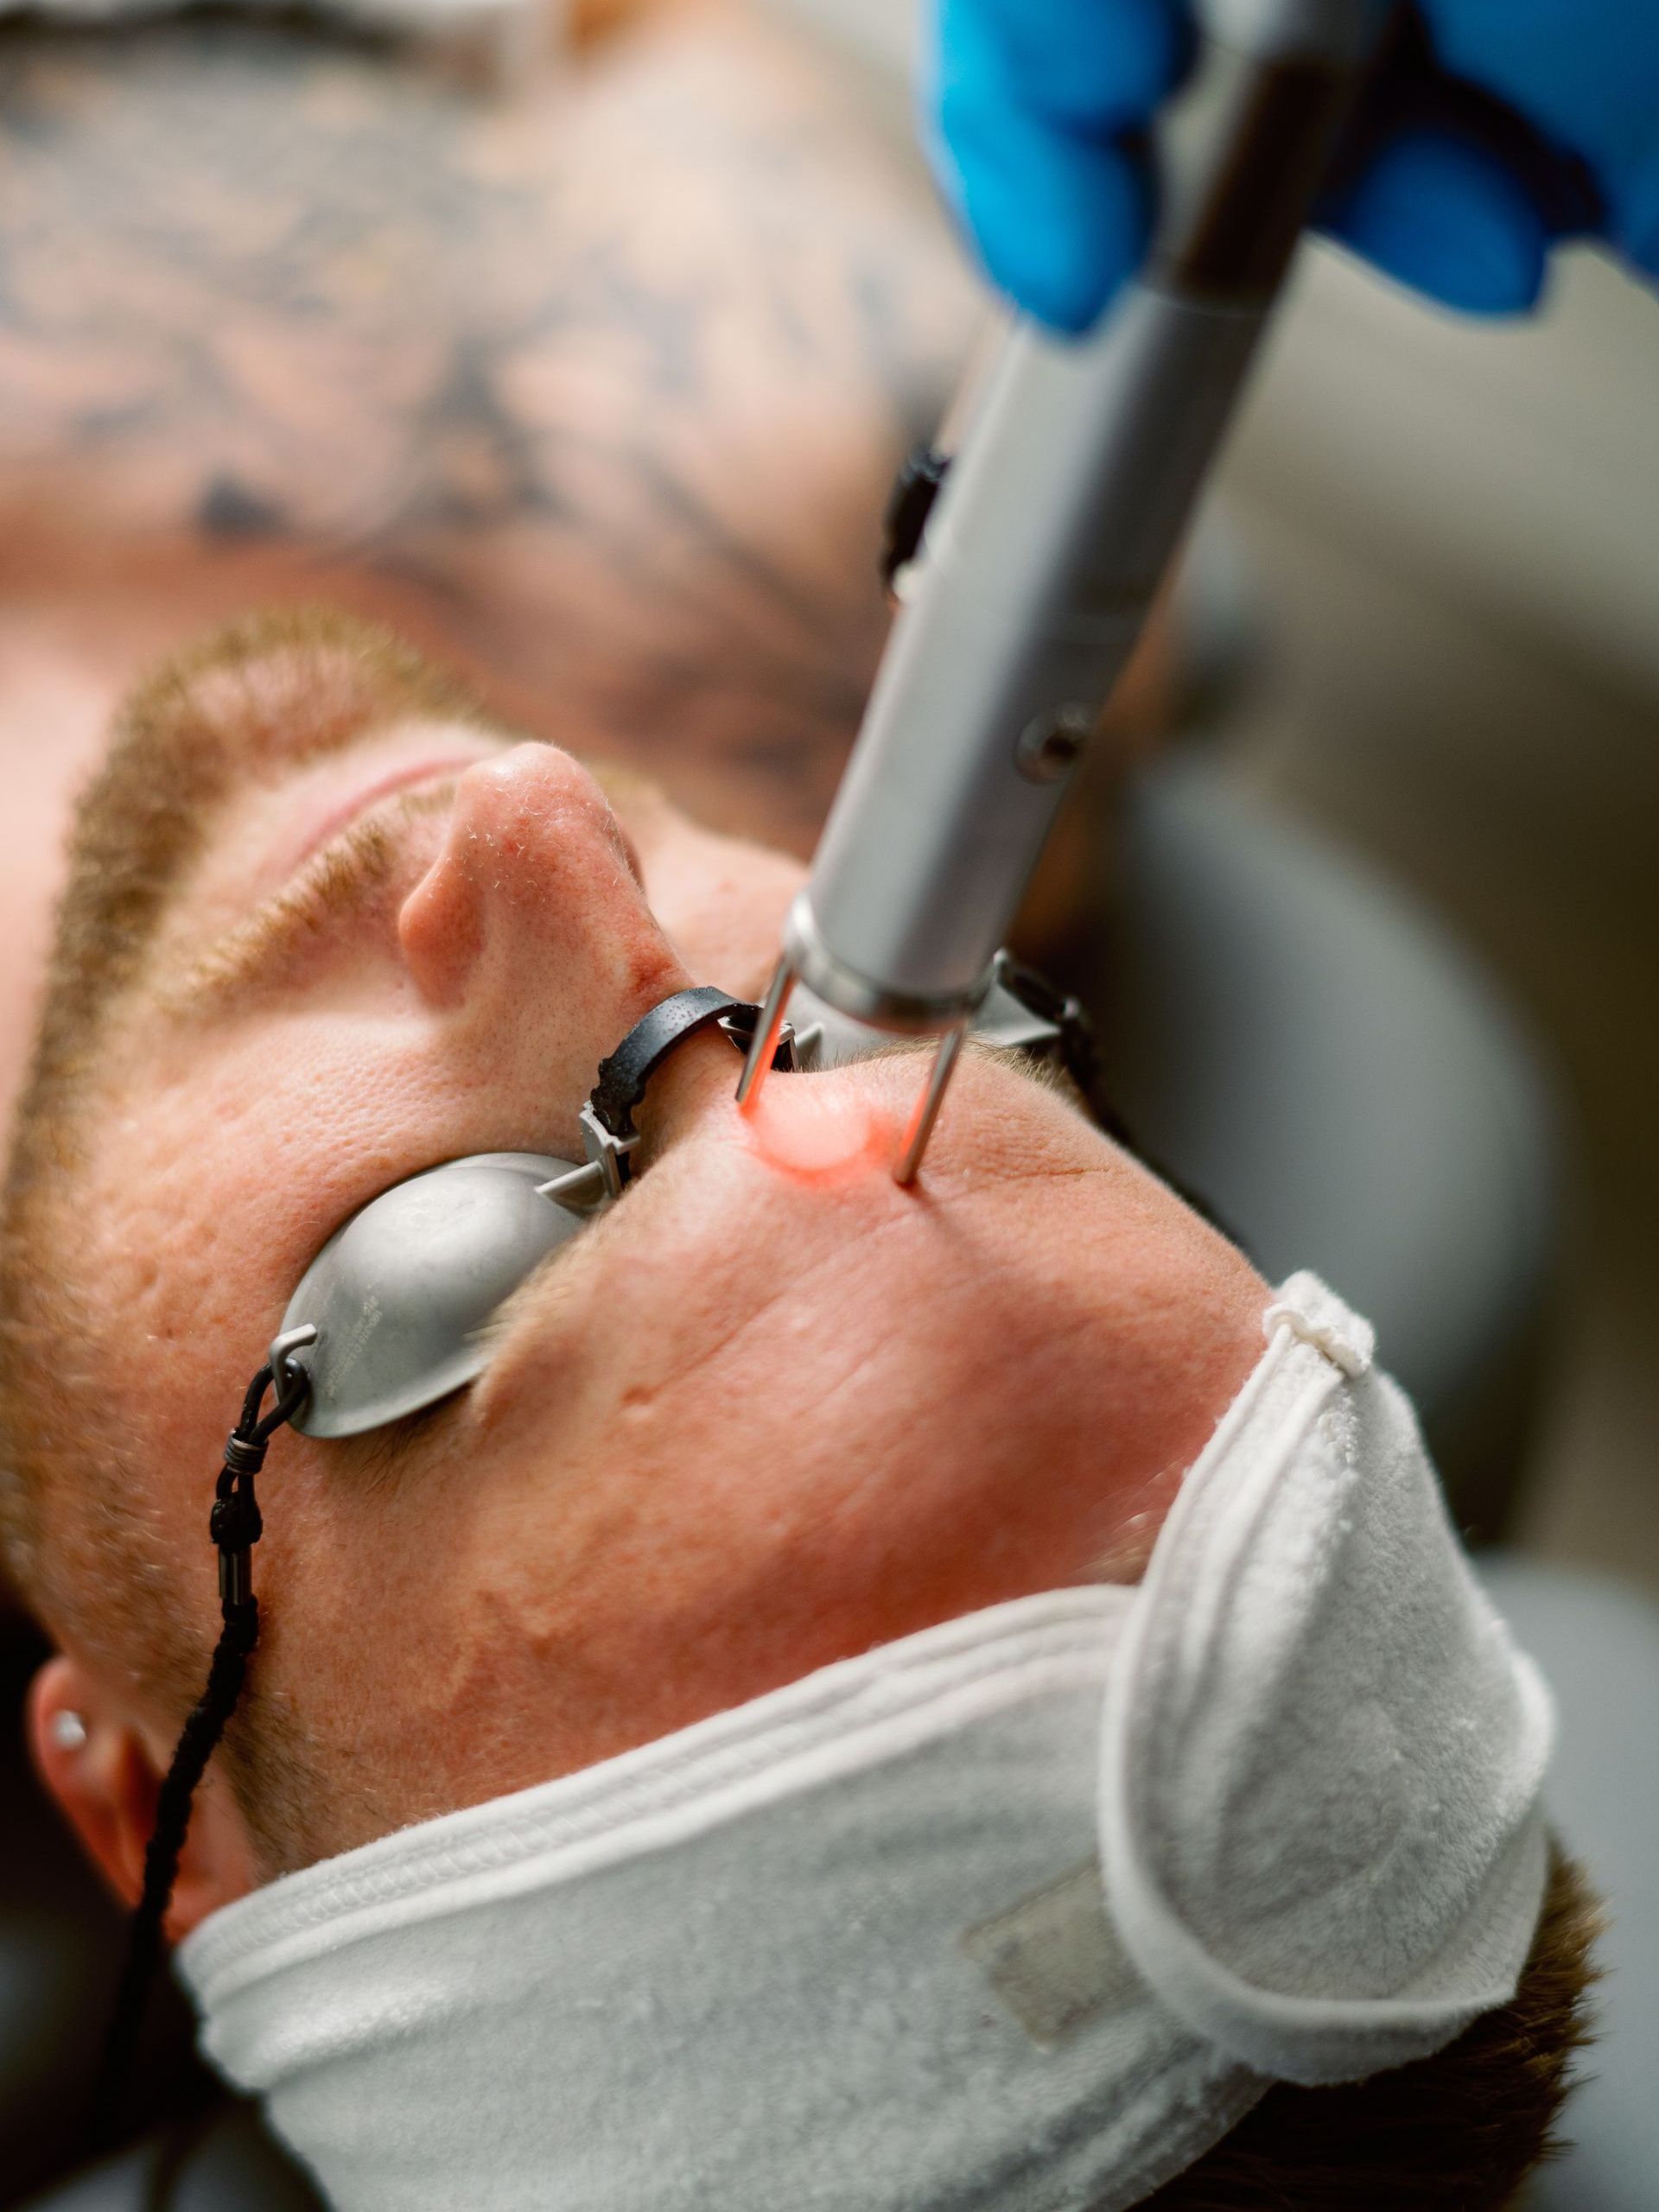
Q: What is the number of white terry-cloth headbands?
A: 1